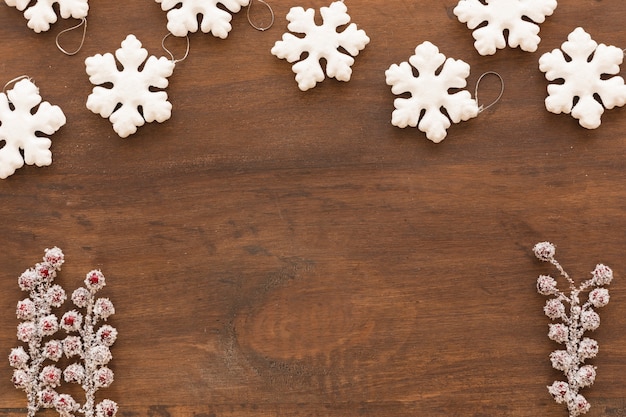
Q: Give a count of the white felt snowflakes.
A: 8